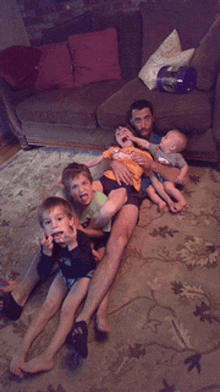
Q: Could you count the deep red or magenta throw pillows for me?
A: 3